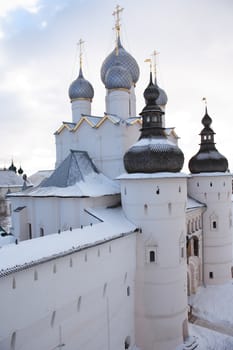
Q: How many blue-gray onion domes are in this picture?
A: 4